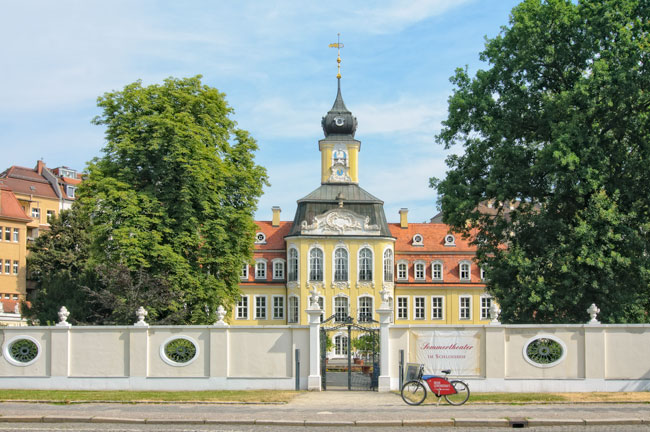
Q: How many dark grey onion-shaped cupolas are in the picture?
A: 1